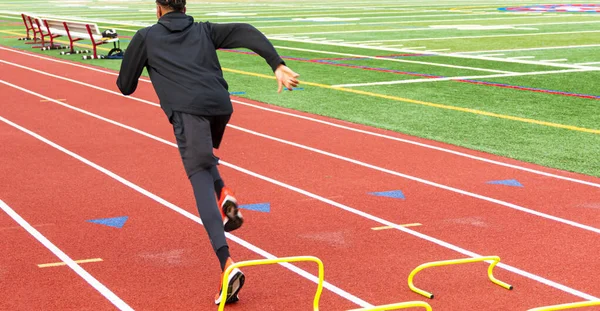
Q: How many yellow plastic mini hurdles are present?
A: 4